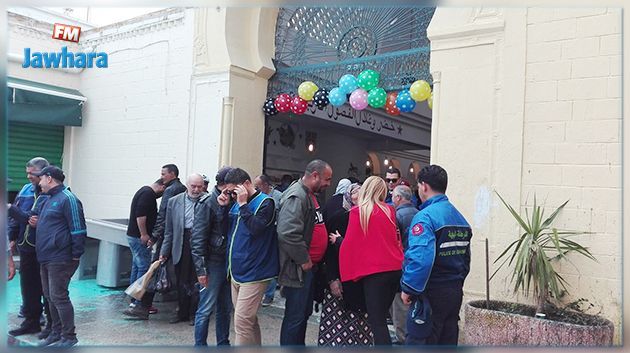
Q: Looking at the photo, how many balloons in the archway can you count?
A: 14